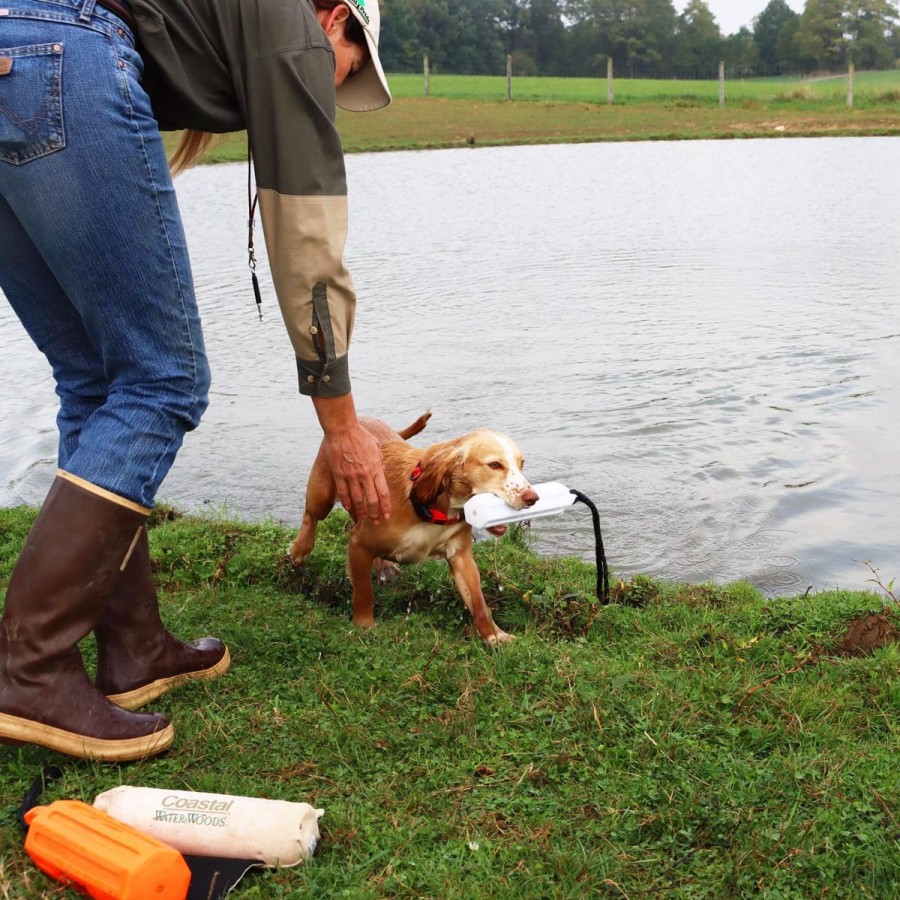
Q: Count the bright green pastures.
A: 1